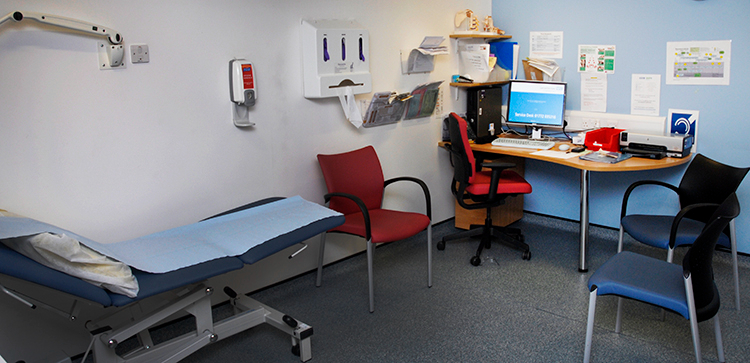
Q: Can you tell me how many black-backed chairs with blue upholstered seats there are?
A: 2